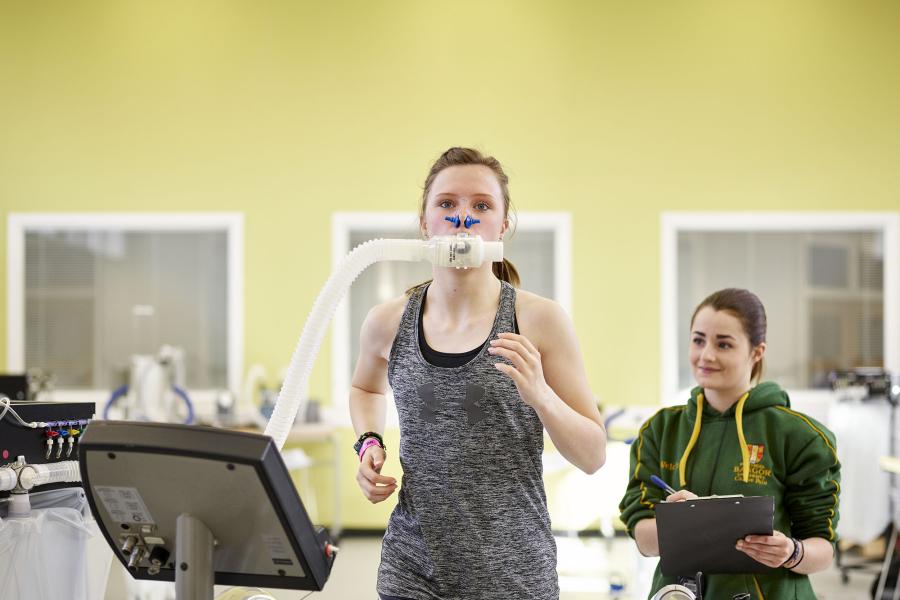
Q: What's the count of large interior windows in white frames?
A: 3